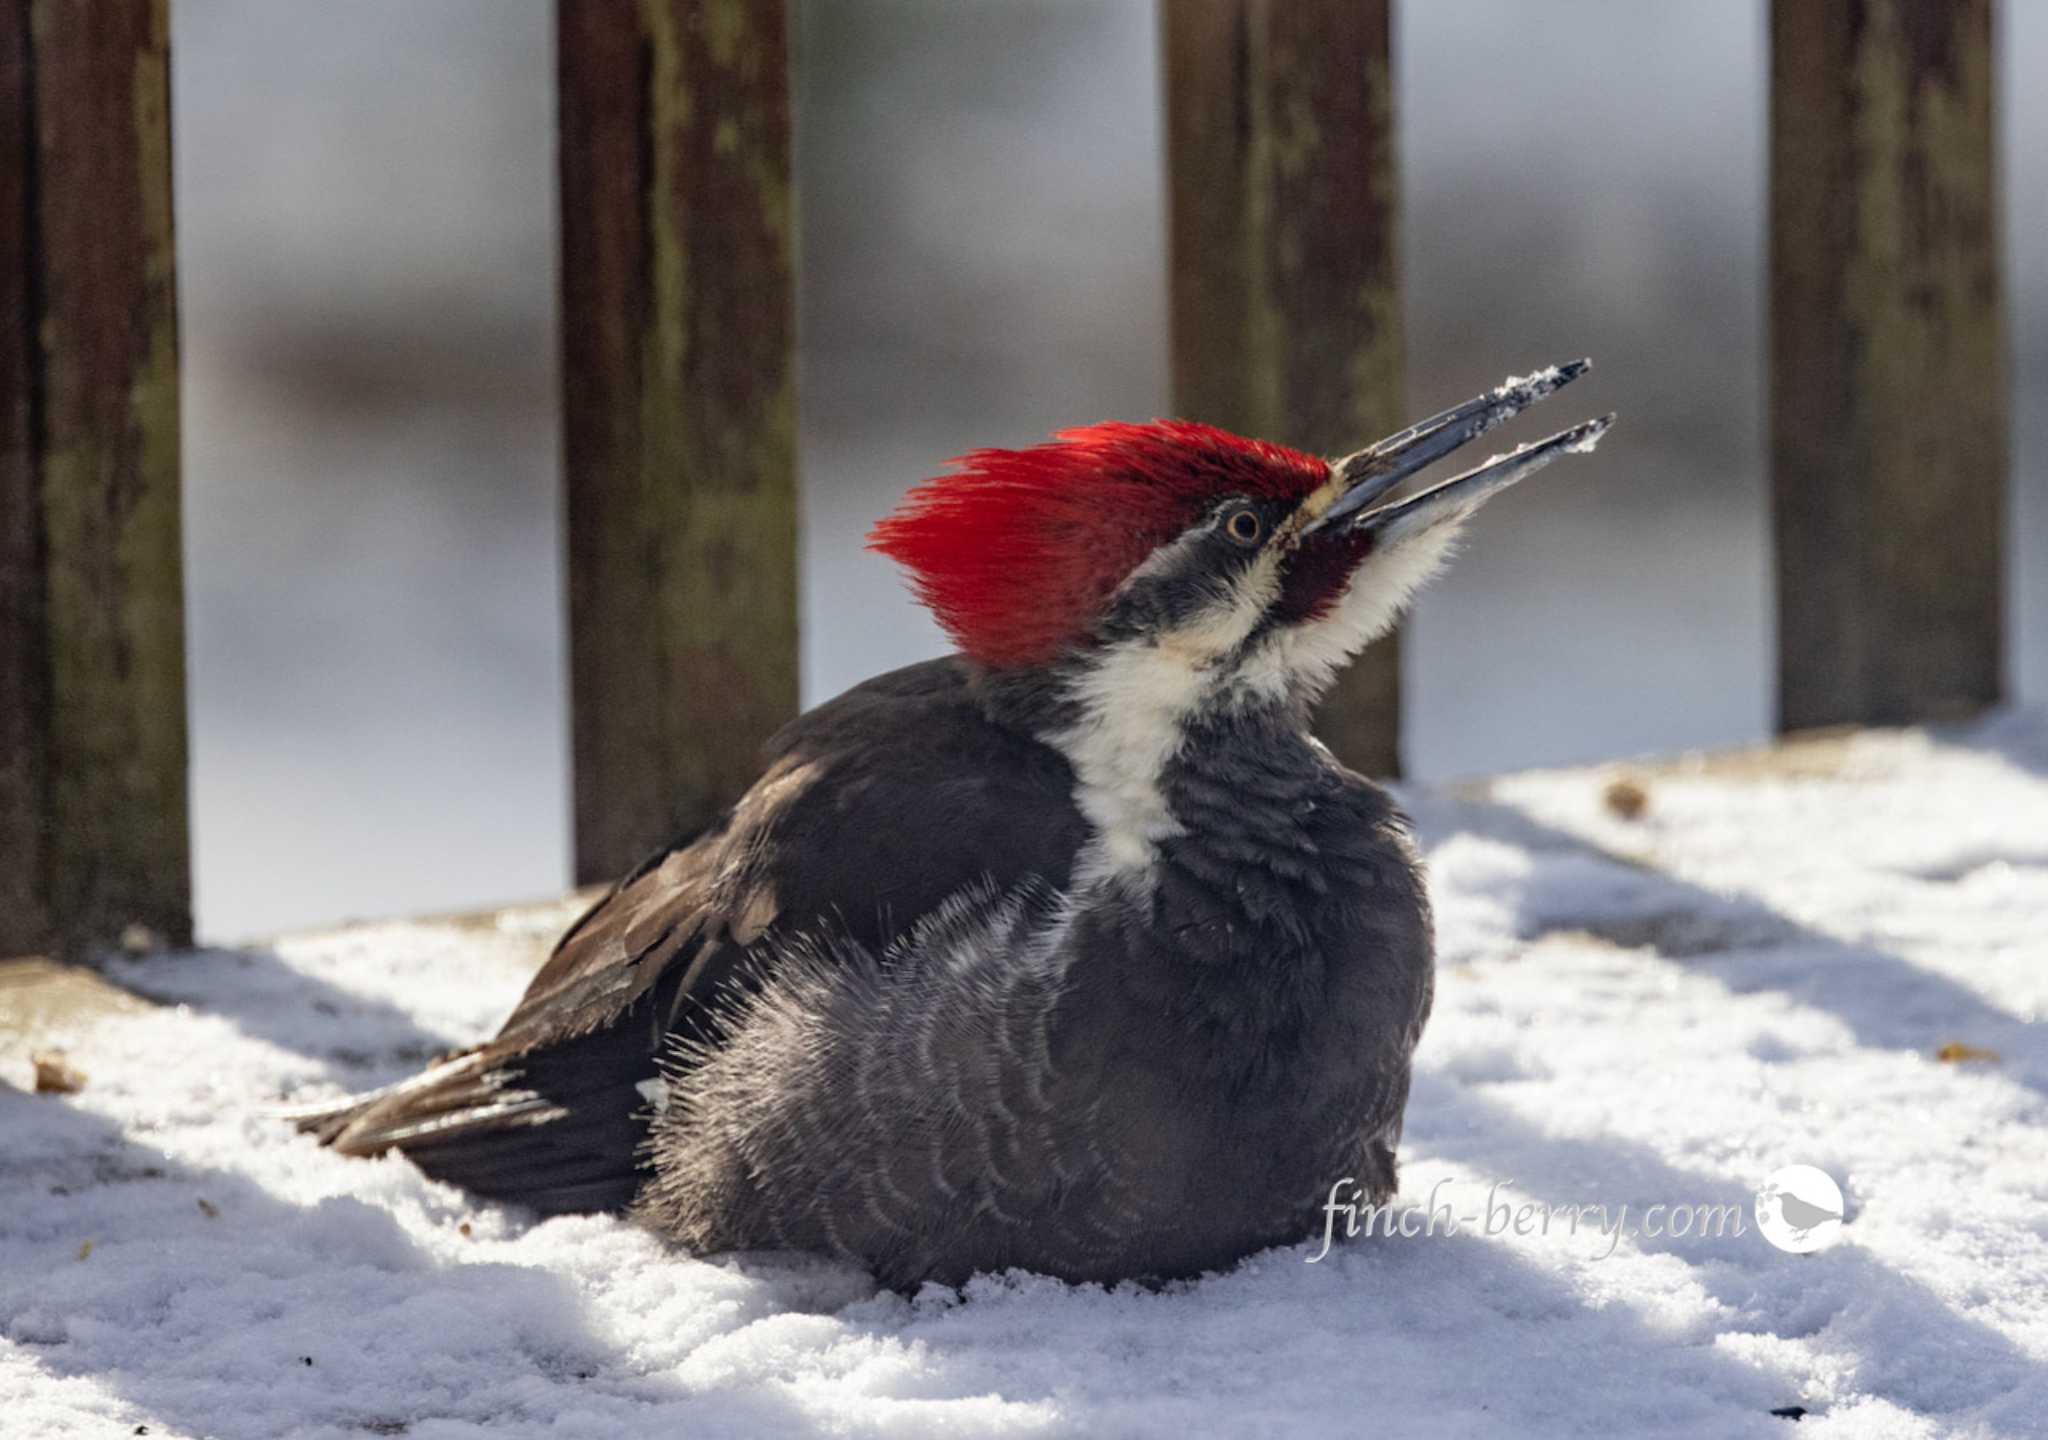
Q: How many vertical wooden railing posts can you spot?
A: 4